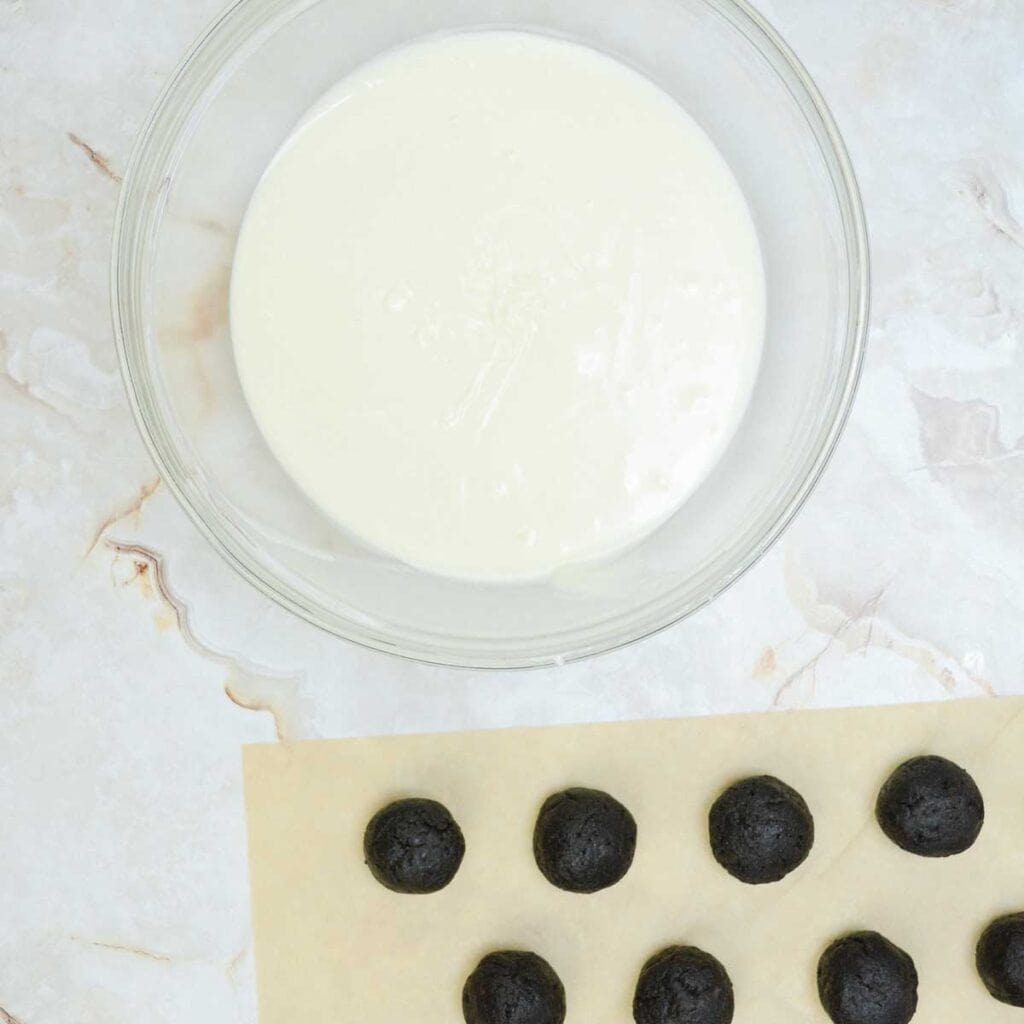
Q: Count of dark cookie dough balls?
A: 8